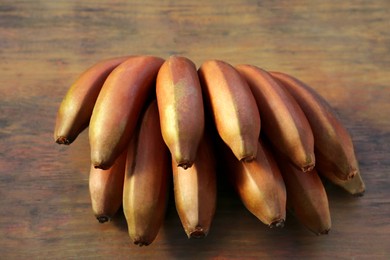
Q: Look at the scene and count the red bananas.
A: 12